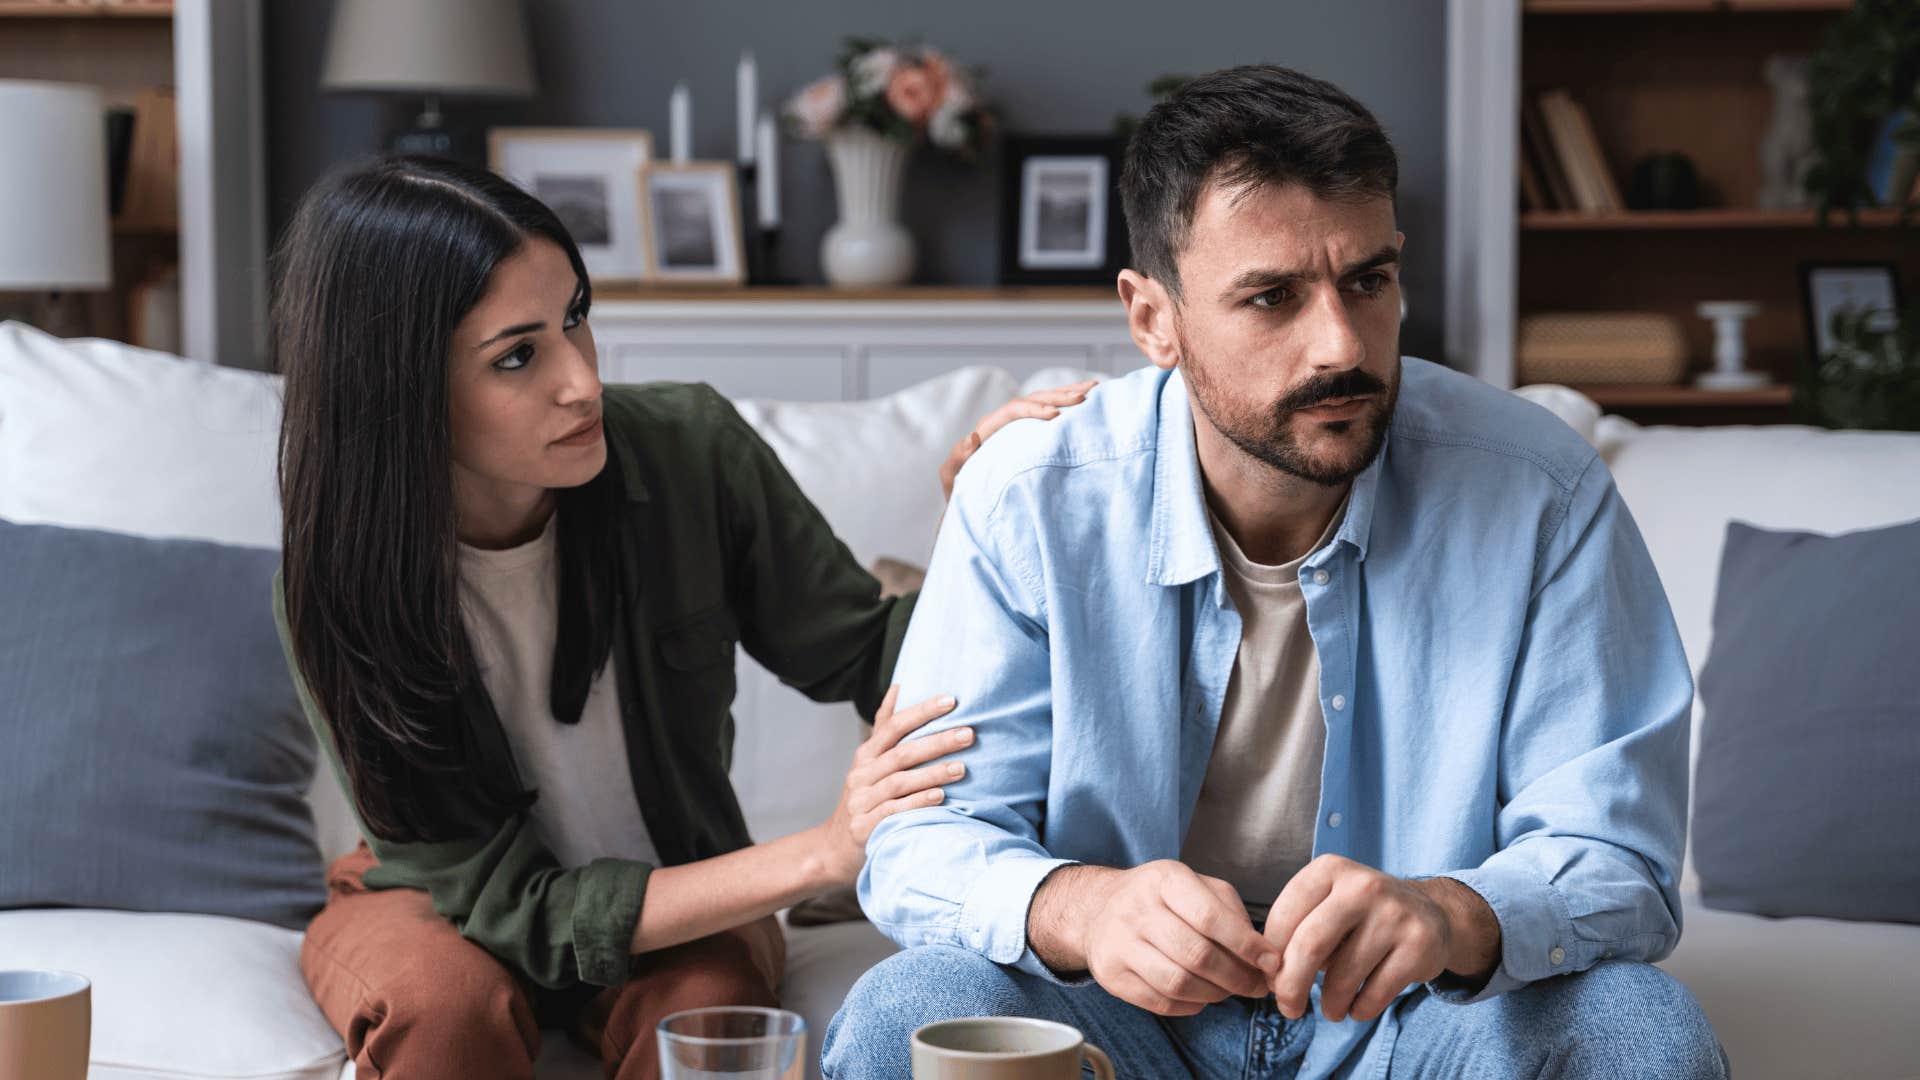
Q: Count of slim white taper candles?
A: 3